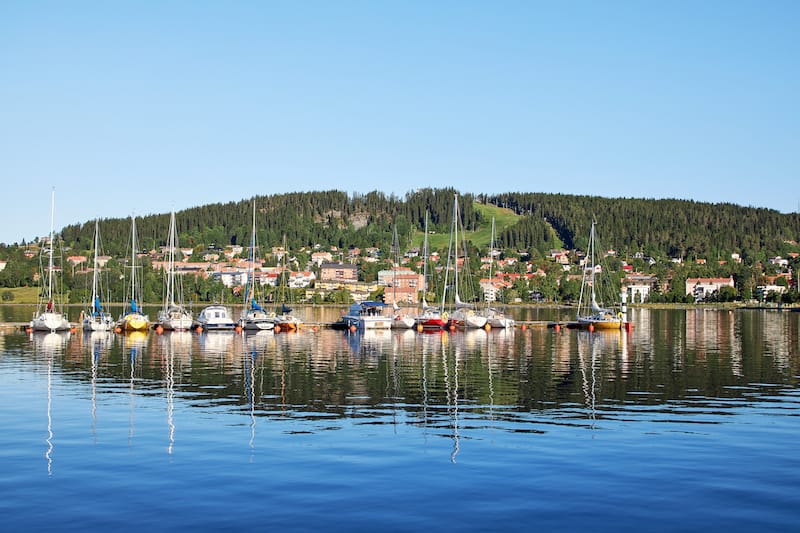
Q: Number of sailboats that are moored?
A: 11